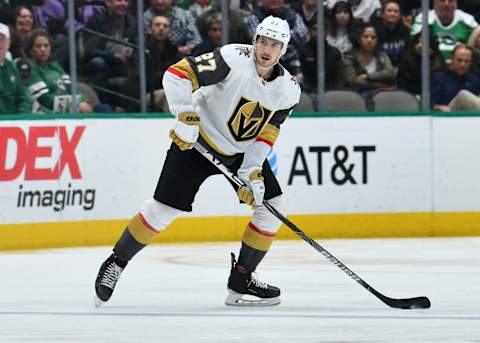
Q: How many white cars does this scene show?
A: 0